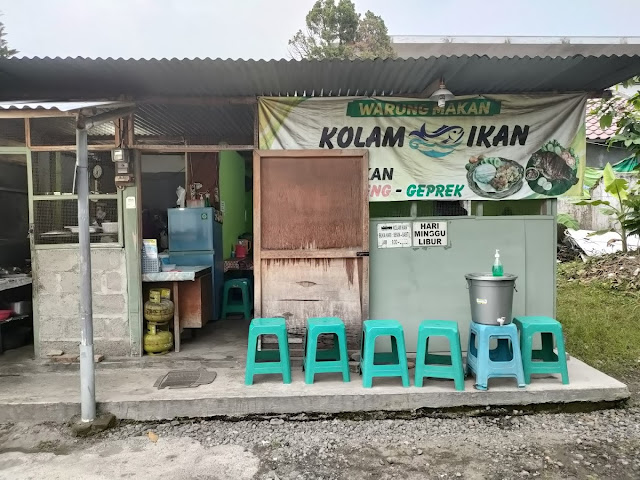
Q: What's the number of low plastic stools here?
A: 7